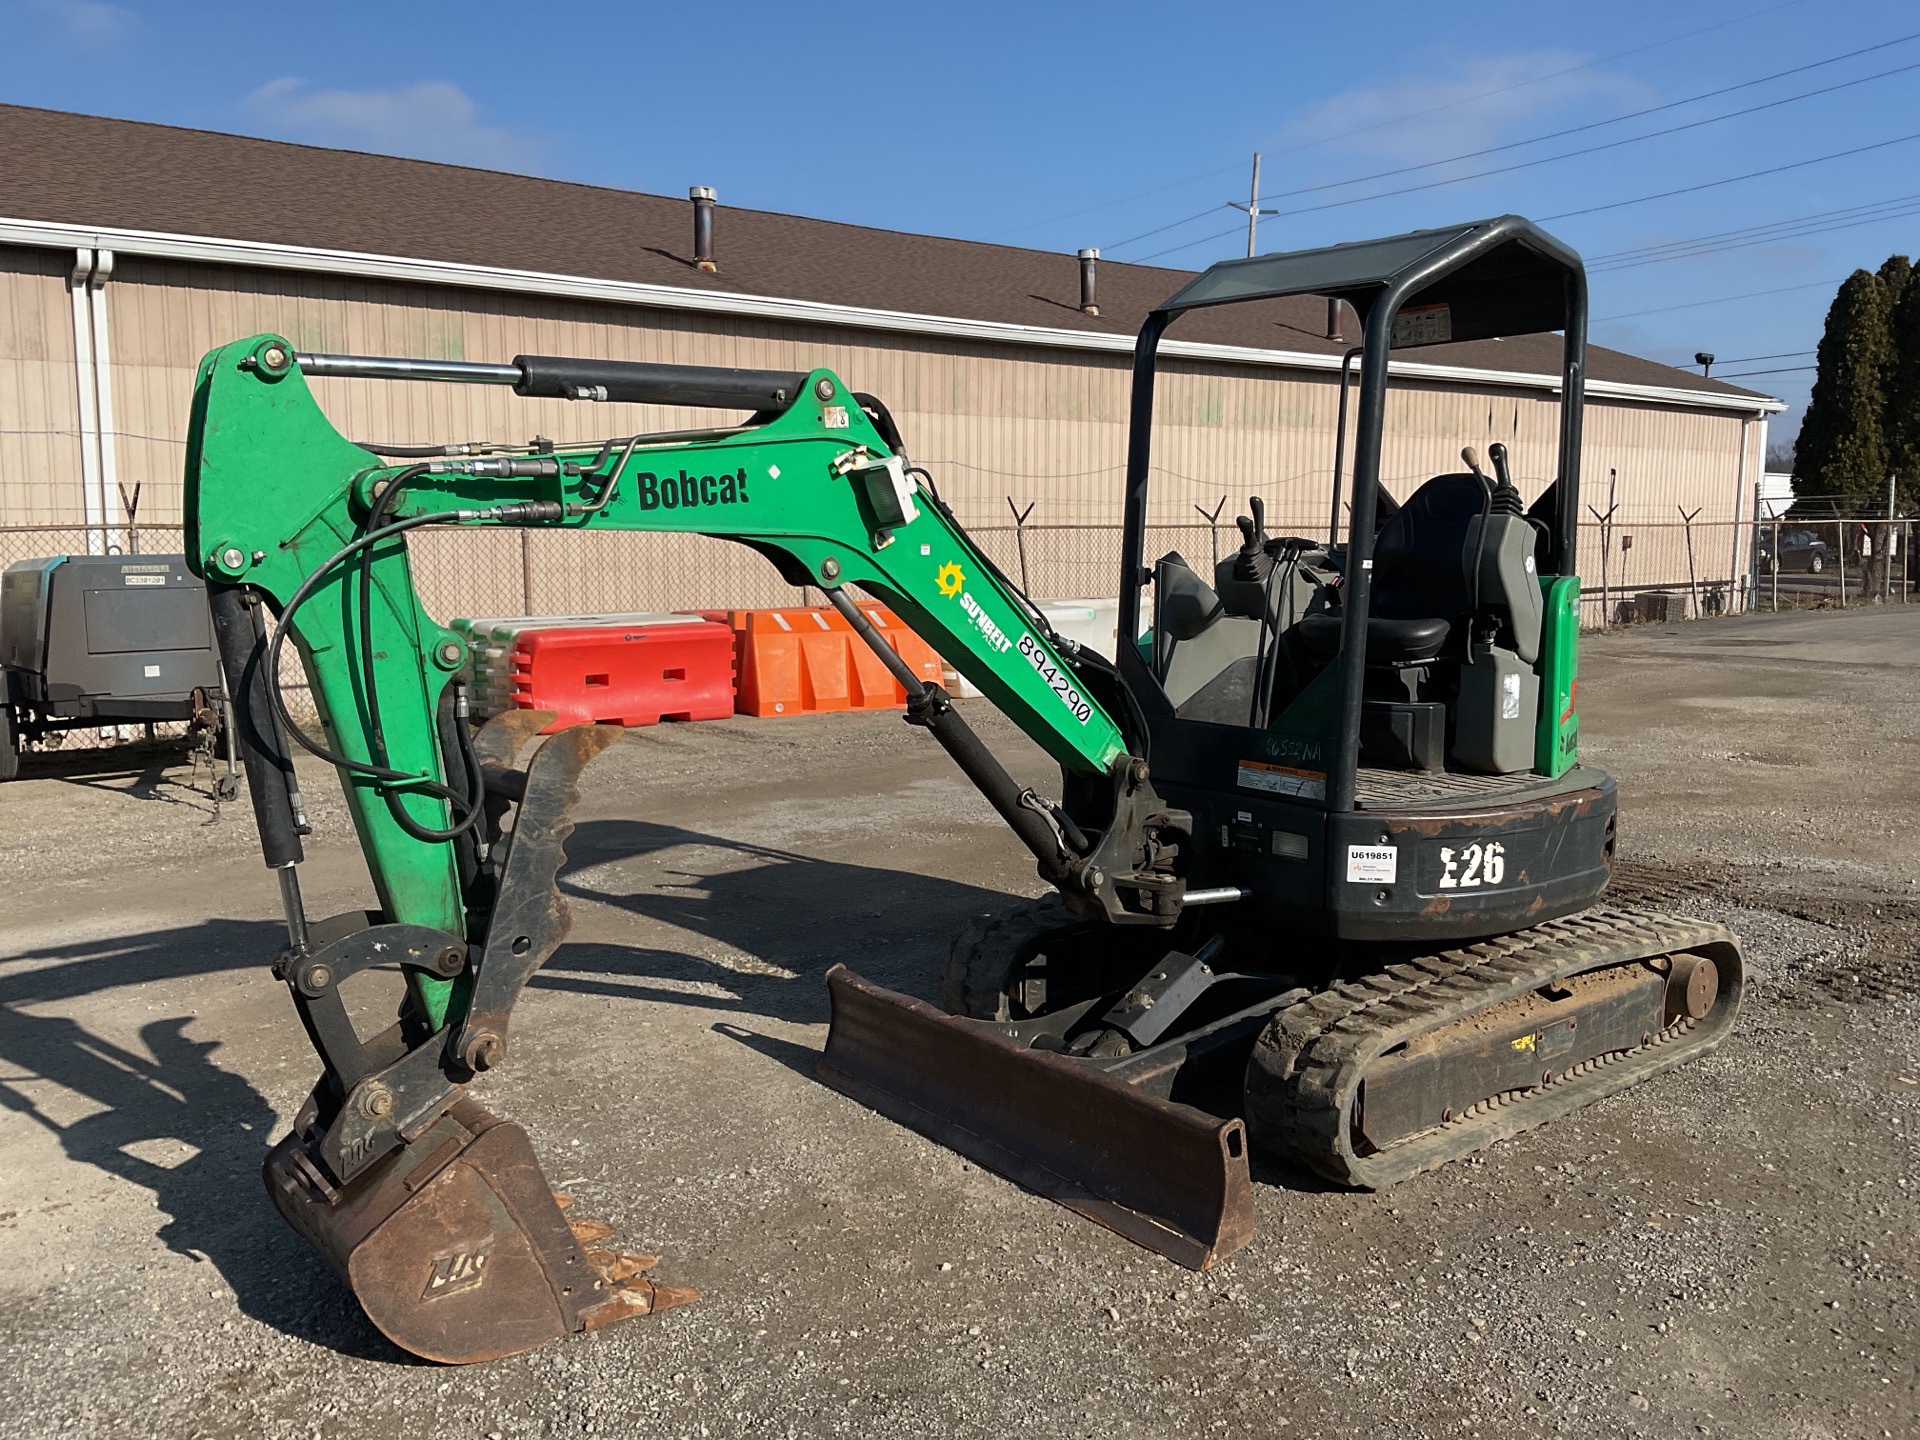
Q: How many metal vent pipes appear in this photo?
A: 3